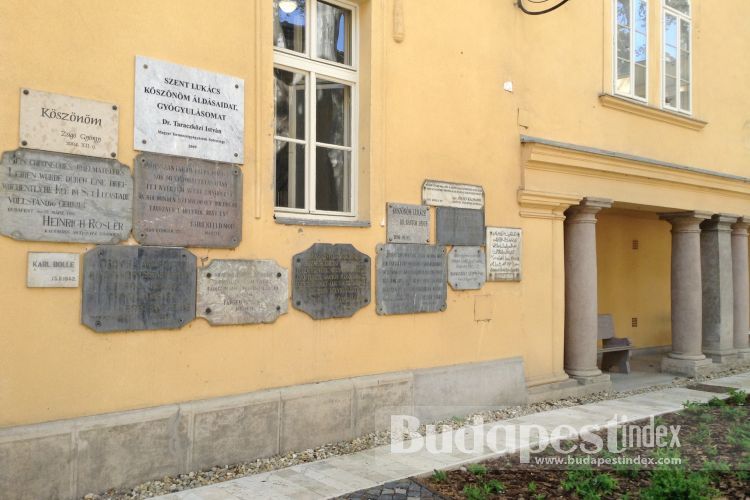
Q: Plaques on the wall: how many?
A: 14